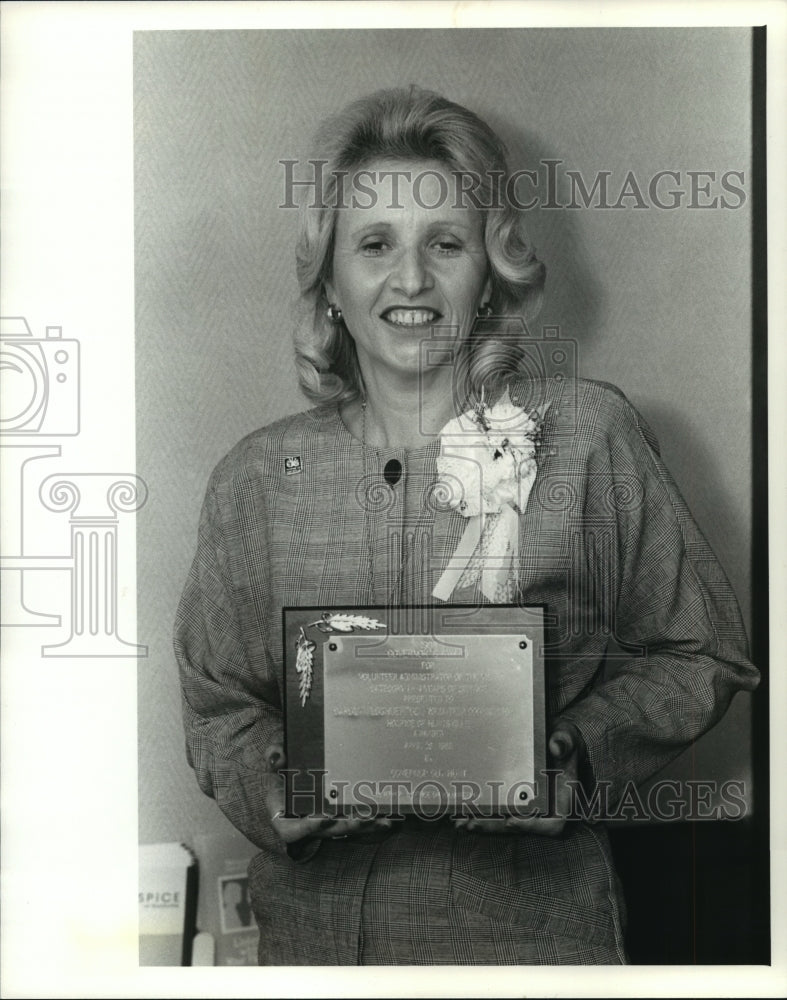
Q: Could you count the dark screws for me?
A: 4